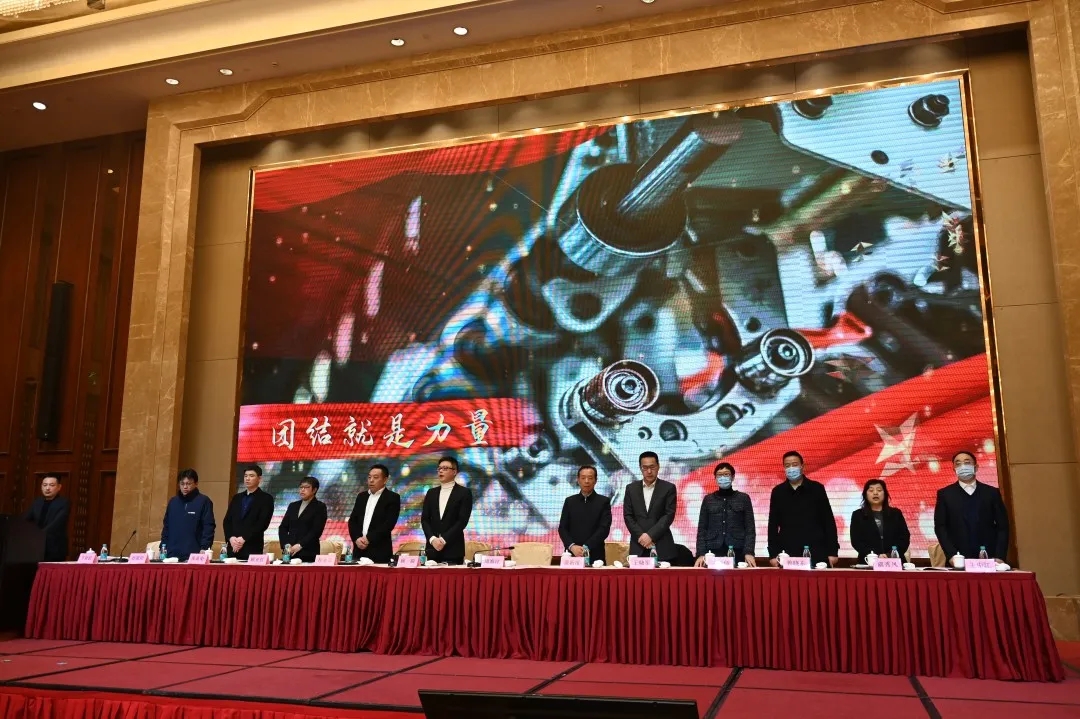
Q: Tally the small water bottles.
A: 13